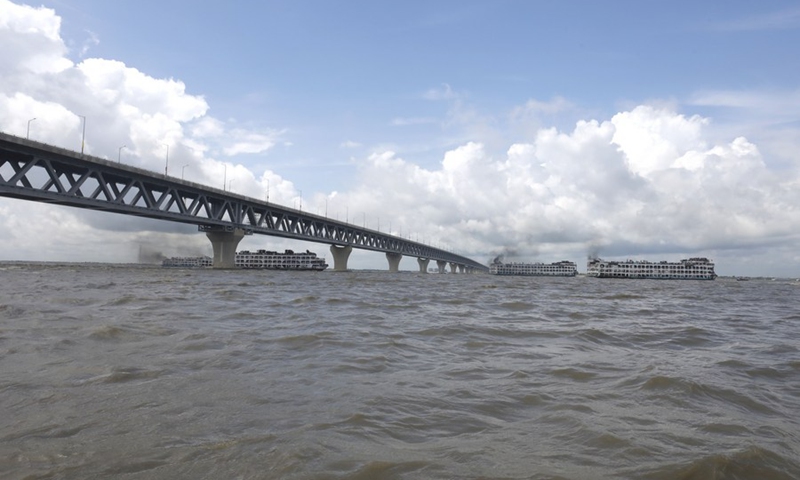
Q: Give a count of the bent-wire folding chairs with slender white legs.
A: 0